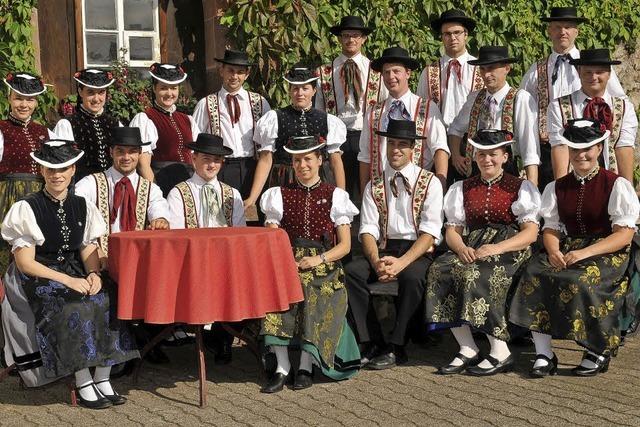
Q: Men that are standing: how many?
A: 7